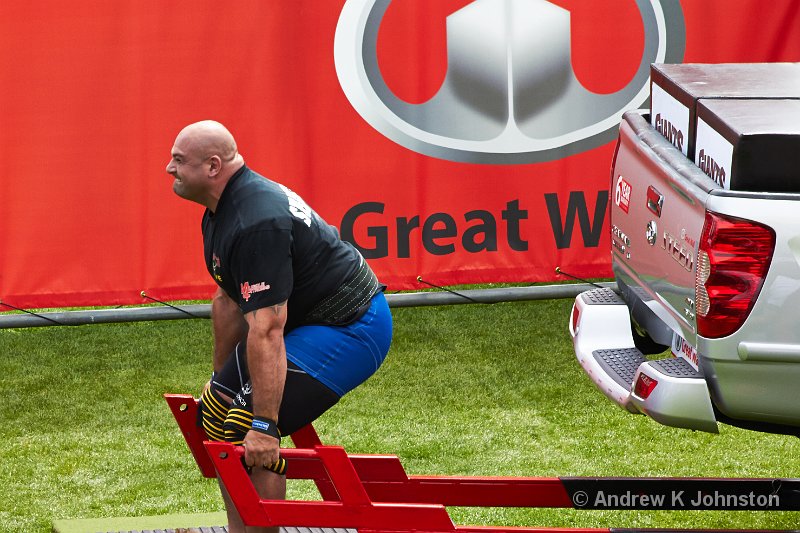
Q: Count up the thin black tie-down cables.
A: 4